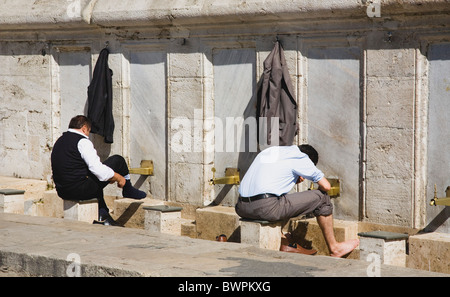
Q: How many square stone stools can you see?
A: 5